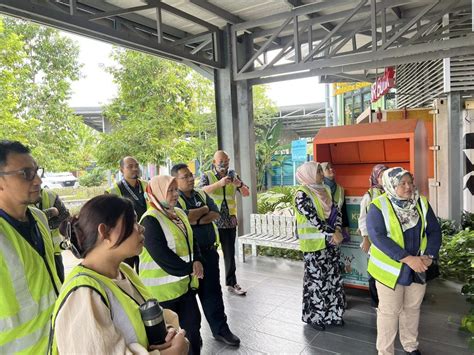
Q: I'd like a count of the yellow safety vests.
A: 11